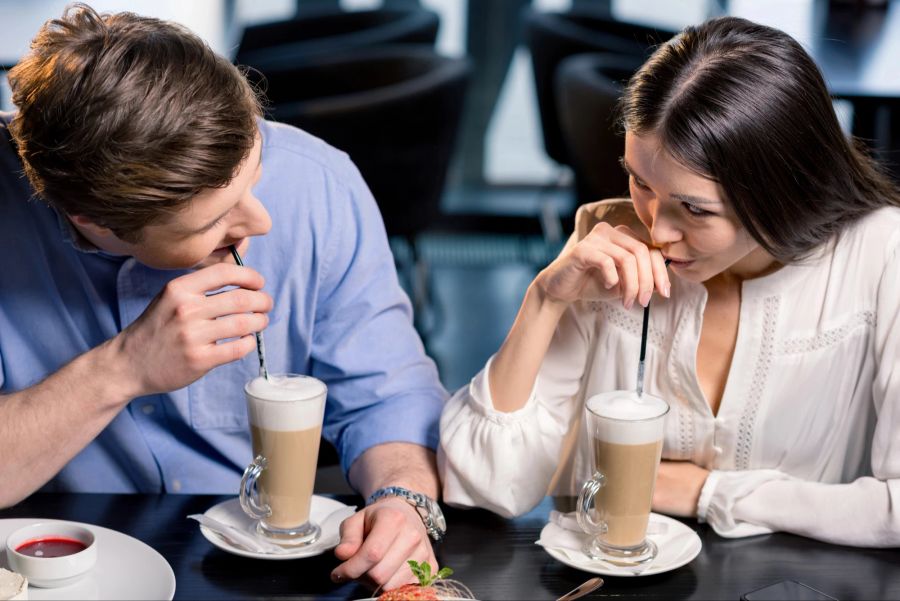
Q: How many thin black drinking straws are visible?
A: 2